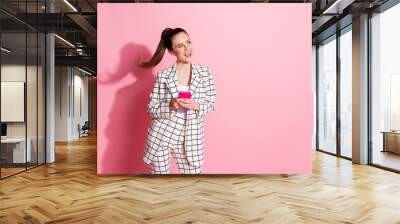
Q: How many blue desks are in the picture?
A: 0